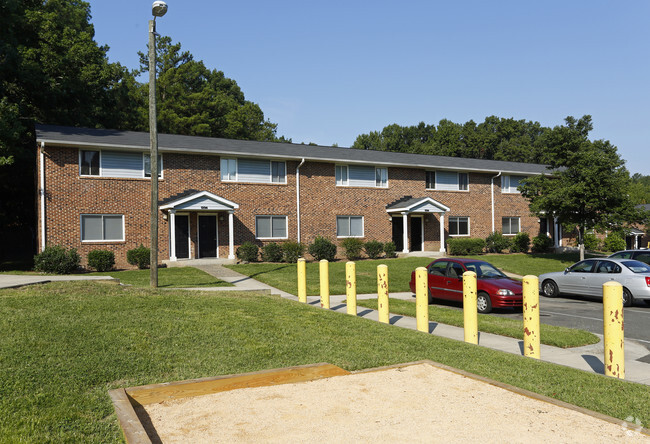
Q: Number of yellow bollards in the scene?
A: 8